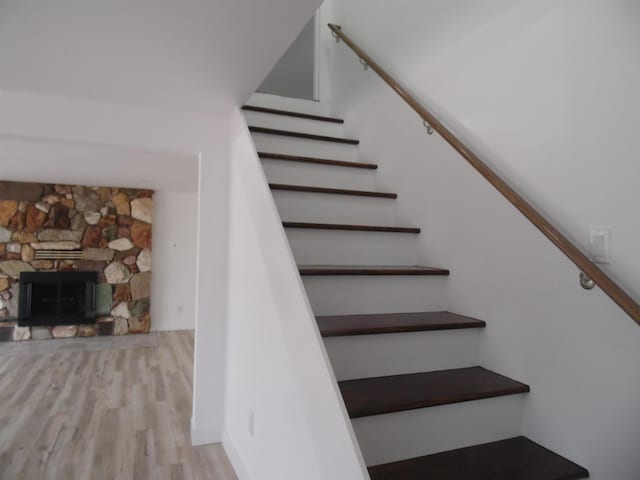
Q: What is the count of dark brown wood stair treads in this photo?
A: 9